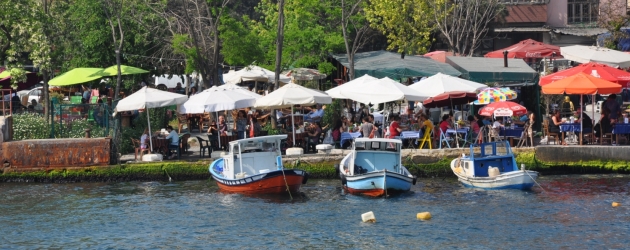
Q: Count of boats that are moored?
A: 3